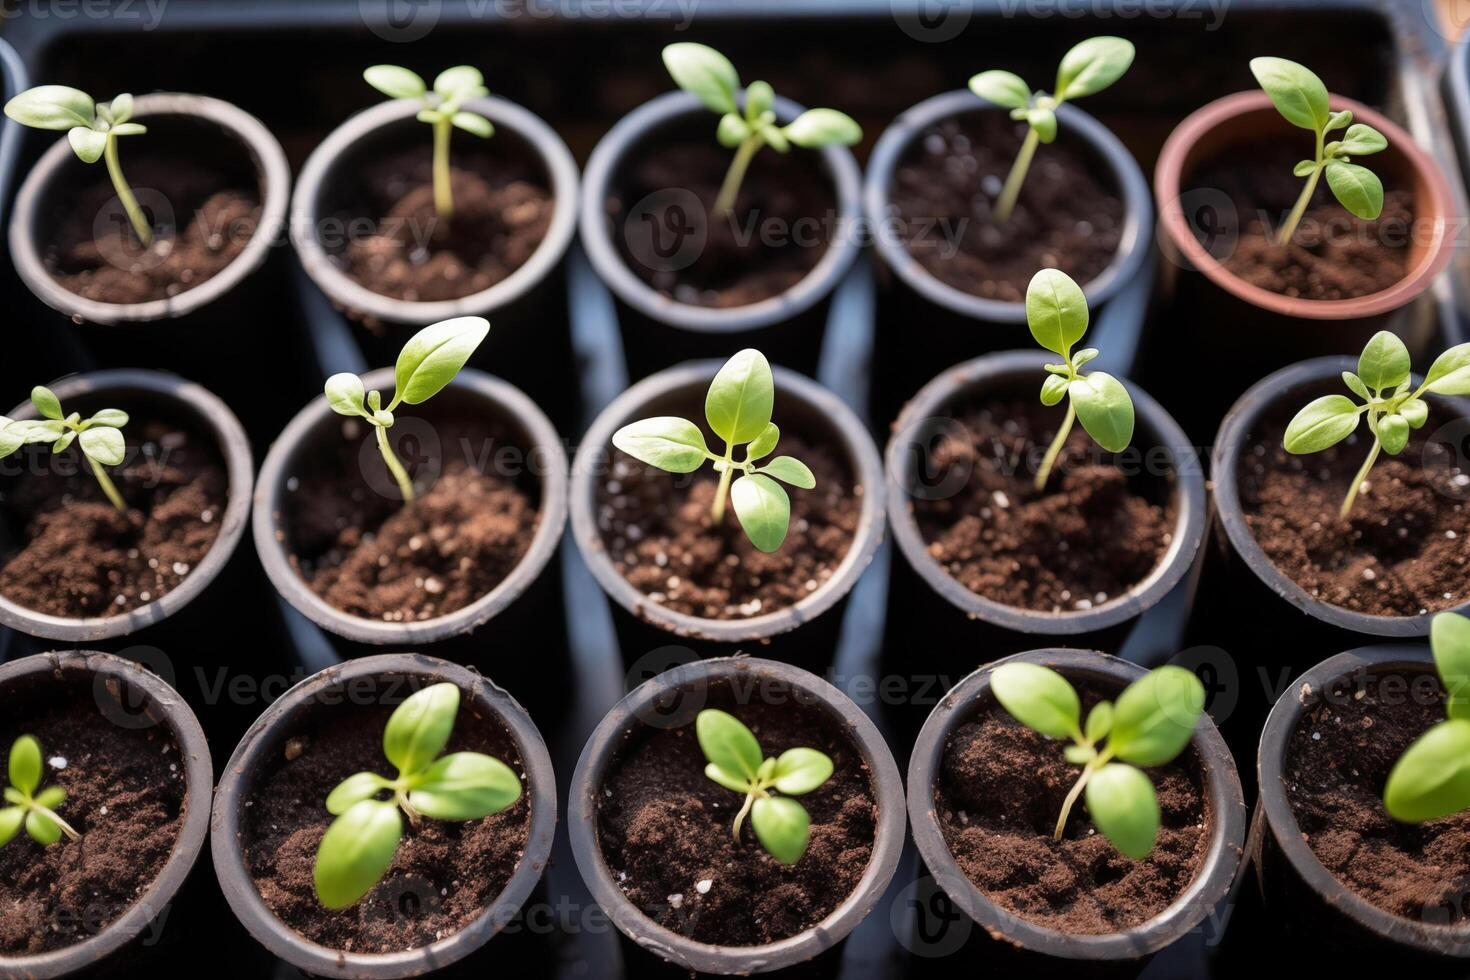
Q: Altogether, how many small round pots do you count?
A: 15